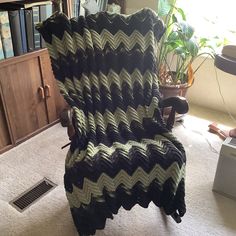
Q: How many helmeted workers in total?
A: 0